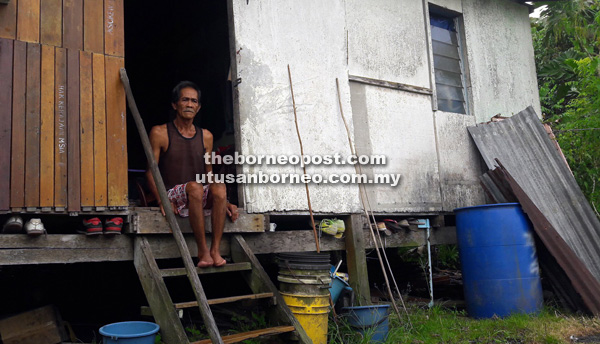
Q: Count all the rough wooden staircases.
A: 1